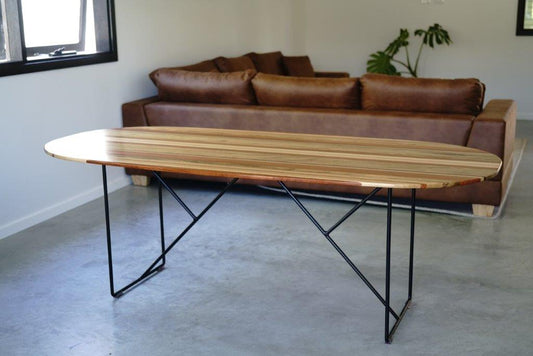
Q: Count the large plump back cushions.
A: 3